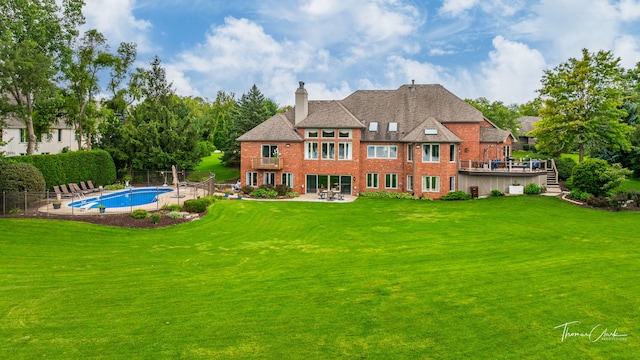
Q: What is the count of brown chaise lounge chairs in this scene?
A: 6